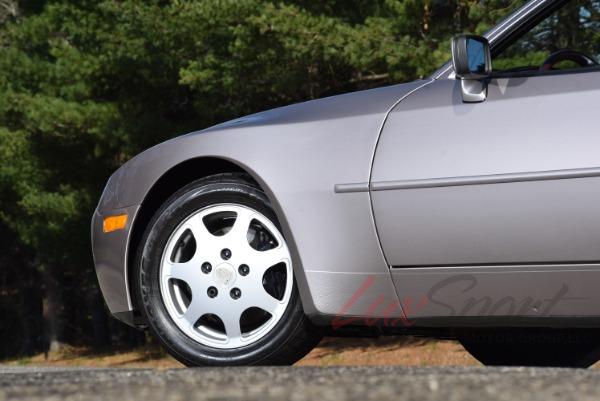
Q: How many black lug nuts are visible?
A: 5